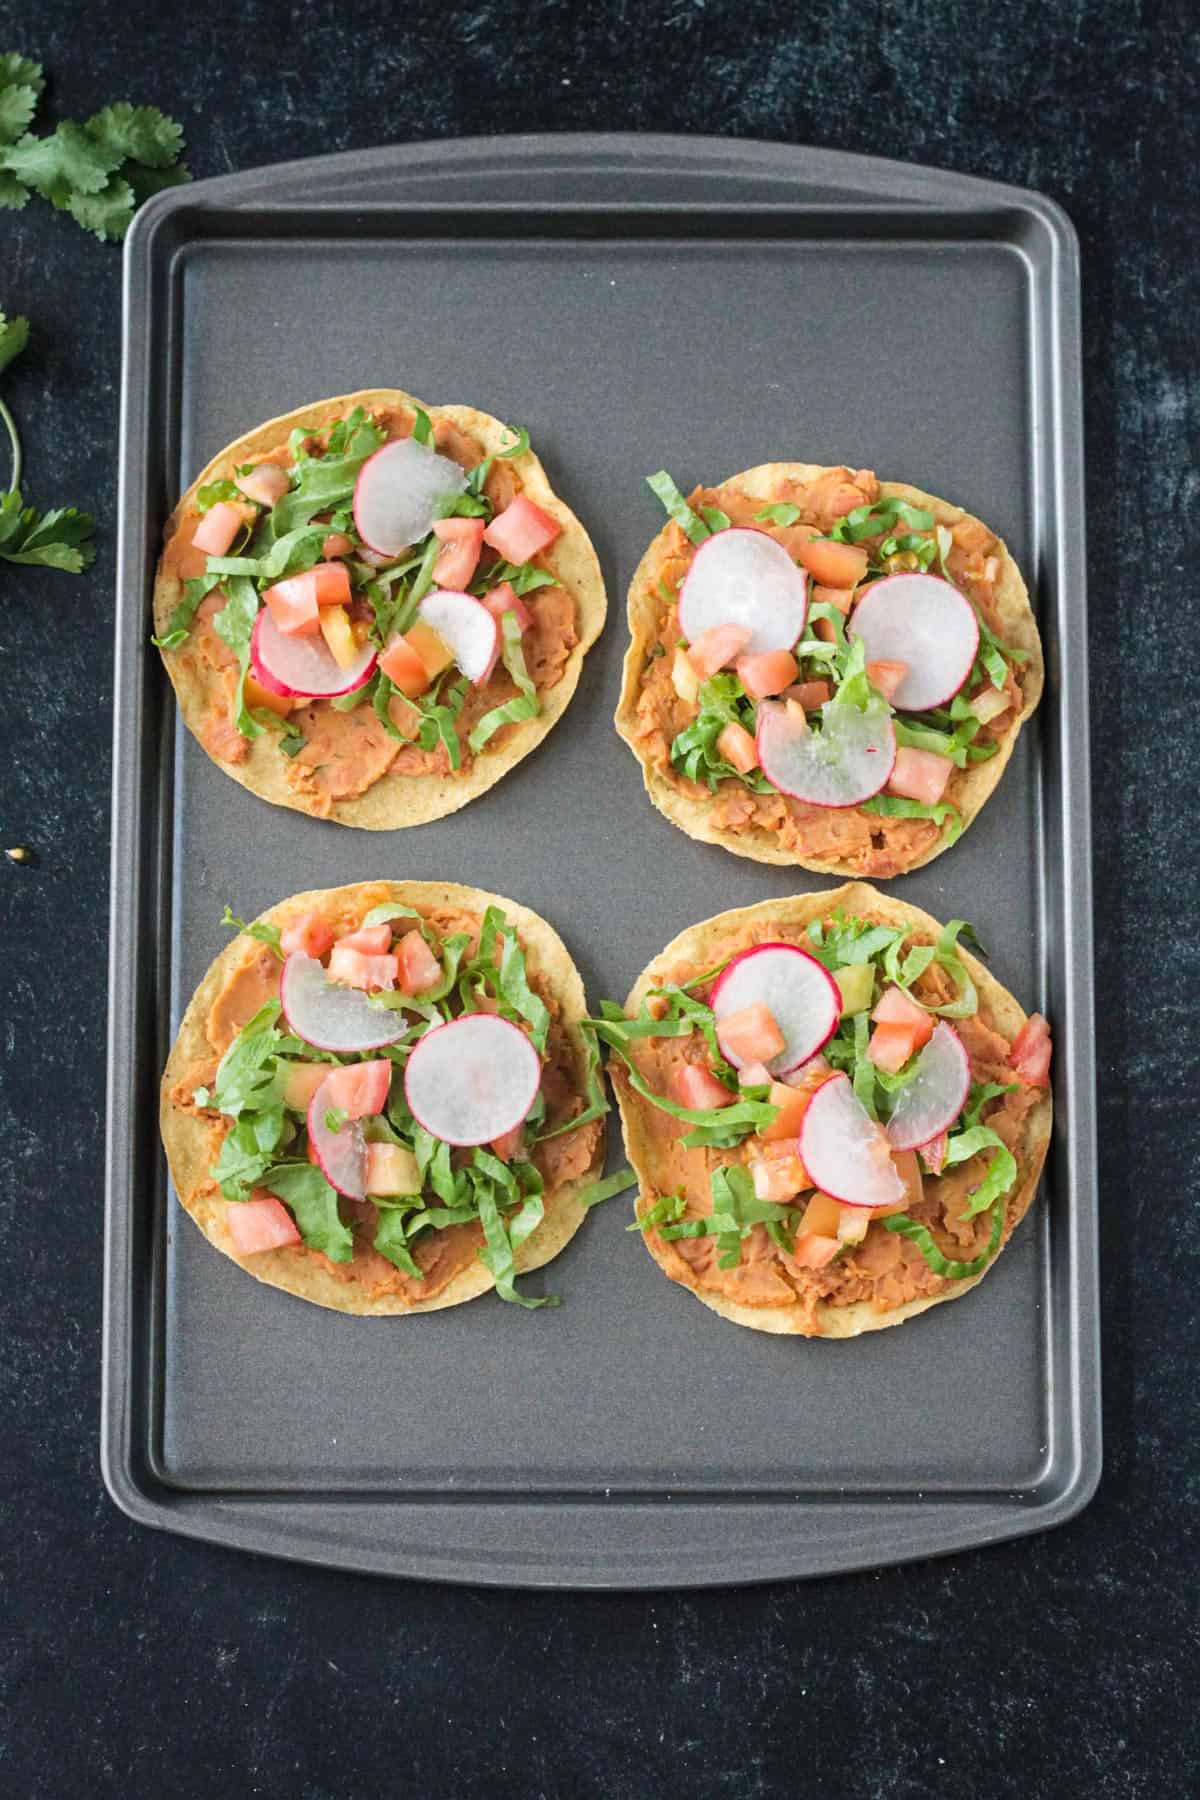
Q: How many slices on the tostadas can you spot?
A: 12